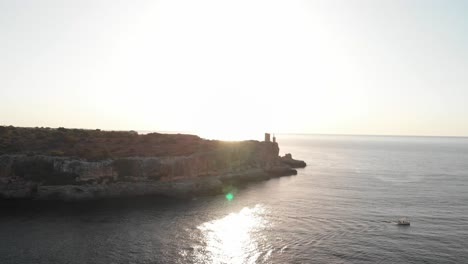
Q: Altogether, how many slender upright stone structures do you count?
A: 2